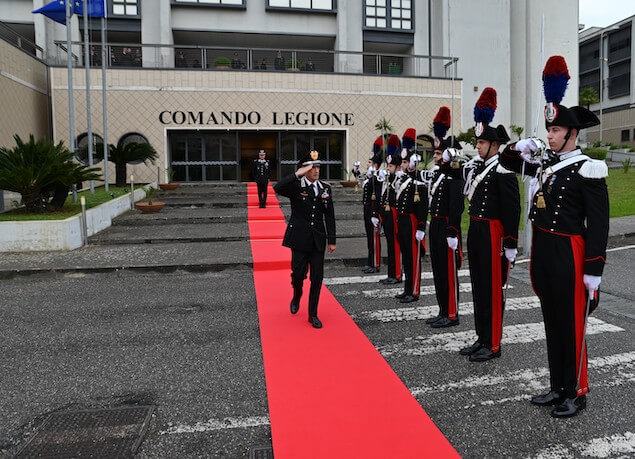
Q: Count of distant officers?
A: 1